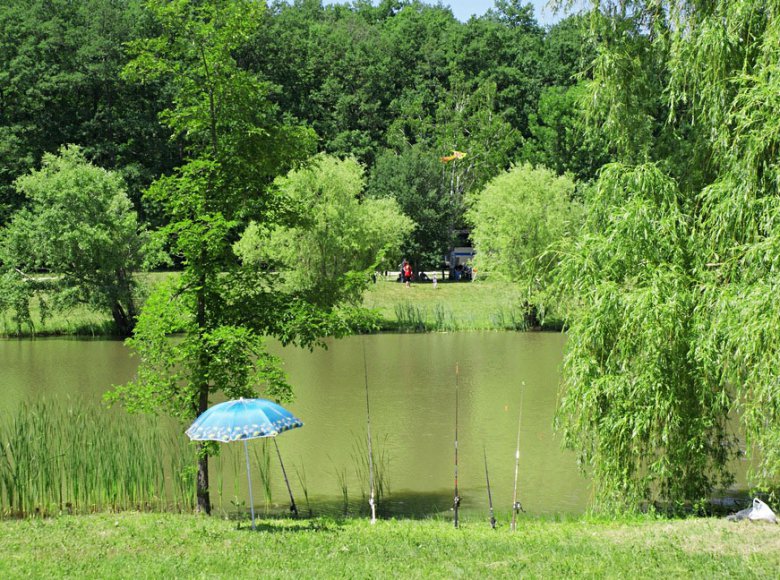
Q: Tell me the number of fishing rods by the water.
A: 5